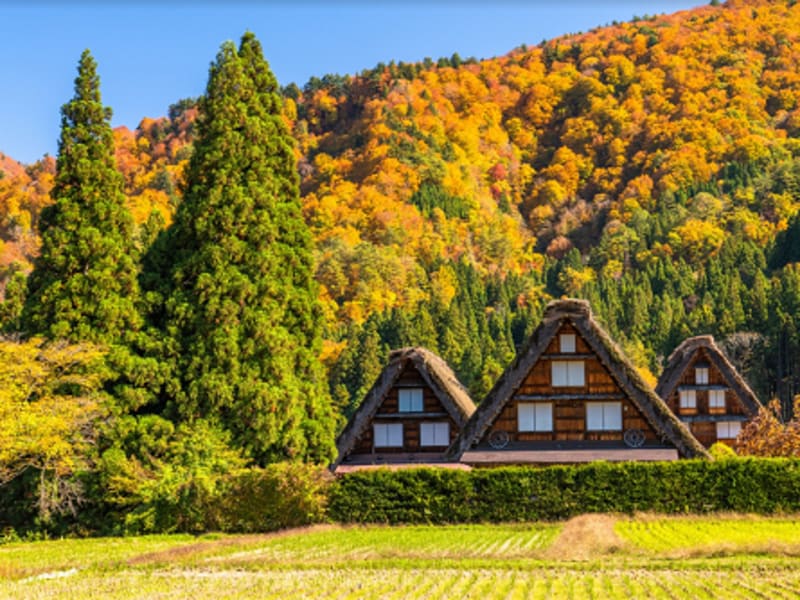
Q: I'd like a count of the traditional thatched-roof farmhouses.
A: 3